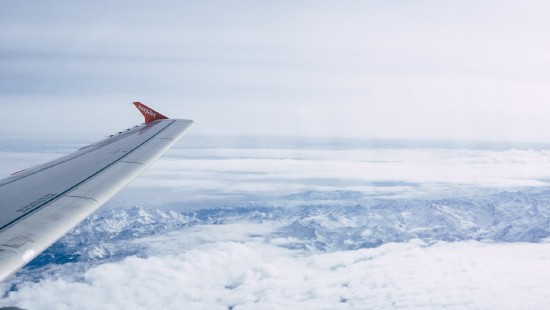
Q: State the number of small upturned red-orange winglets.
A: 1